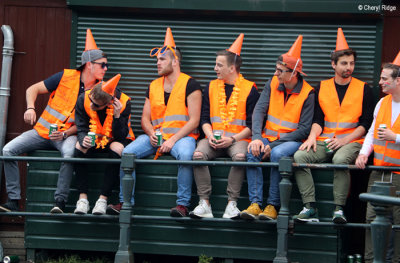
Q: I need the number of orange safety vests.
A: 7